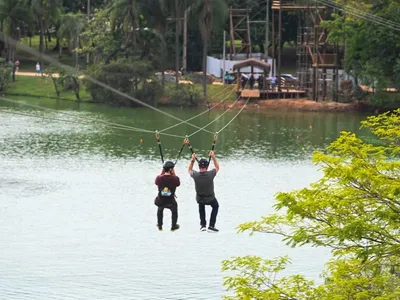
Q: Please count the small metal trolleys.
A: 3